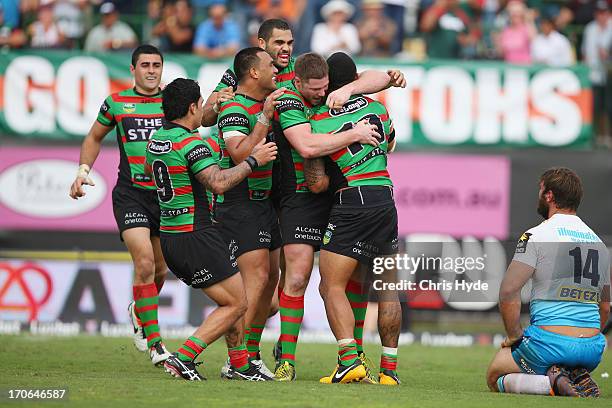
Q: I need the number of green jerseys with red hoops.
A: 6